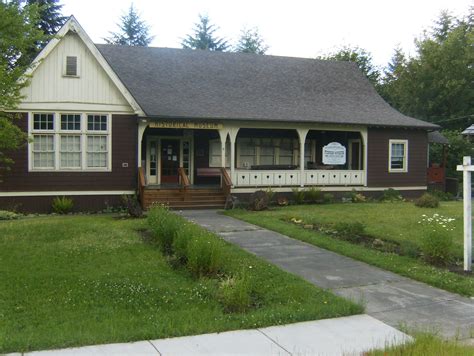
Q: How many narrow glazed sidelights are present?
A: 2